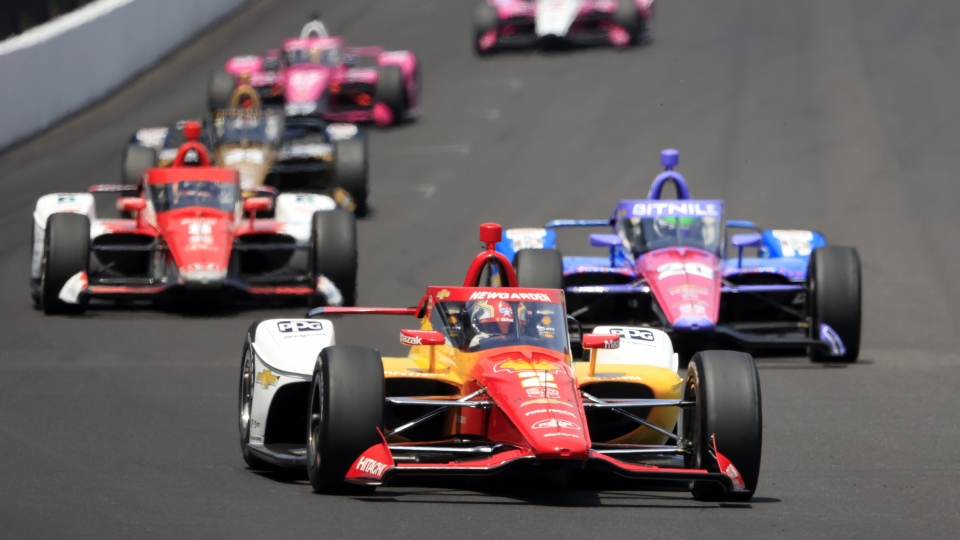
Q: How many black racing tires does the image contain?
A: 13